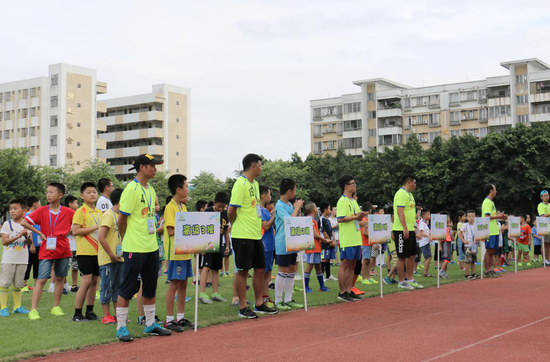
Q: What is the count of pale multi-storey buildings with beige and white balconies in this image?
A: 3